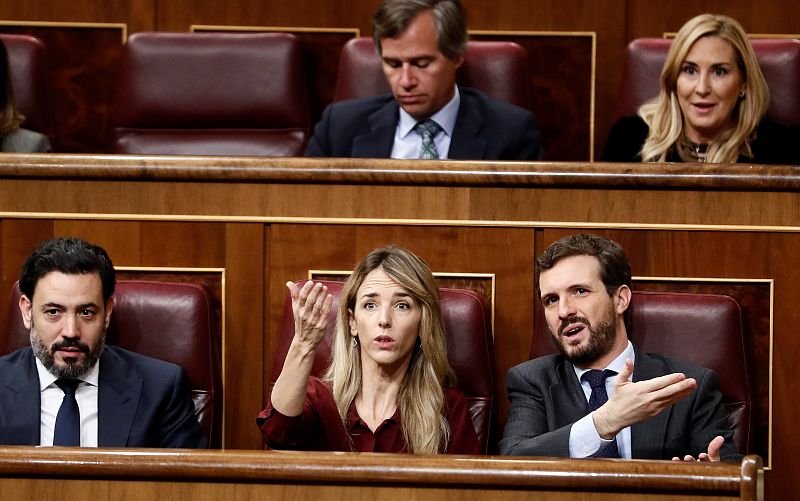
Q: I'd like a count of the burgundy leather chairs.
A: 7